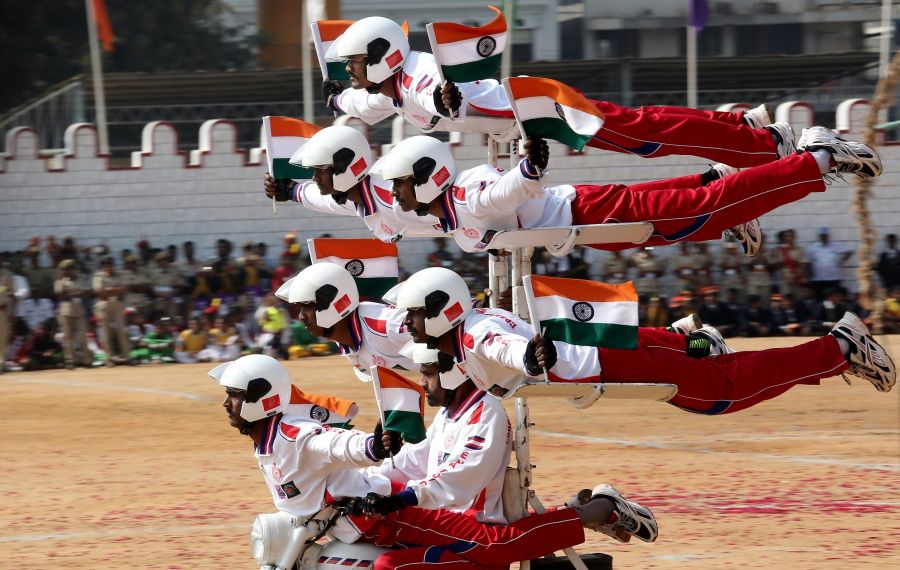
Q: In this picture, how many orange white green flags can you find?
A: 8